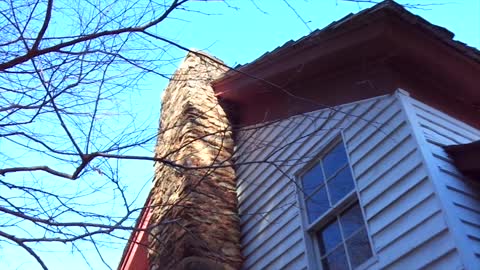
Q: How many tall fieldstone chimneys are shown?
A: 1